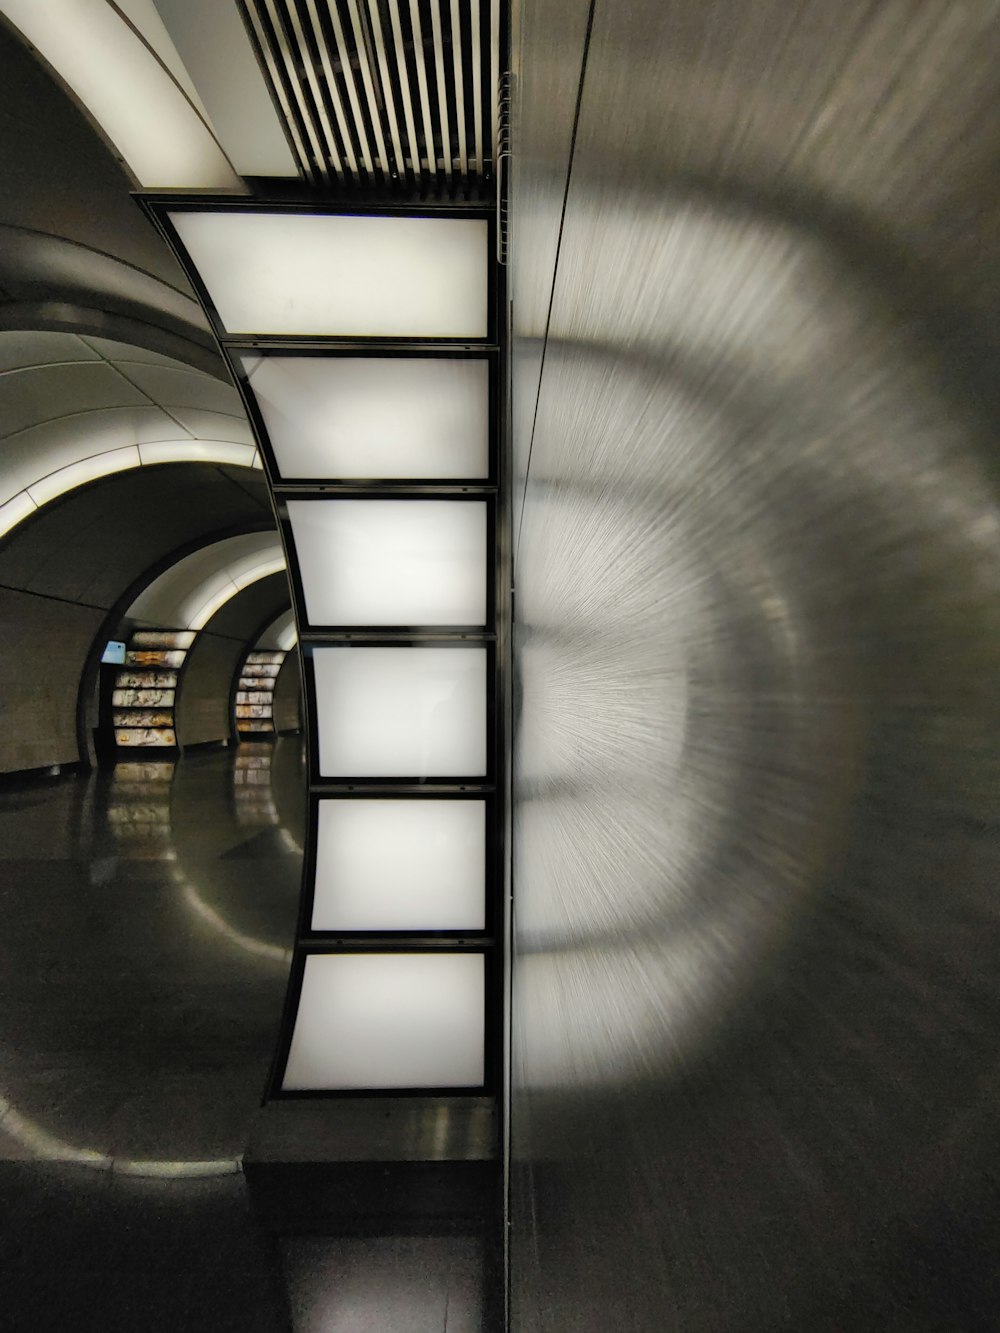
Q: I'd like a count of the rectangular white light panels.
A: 6